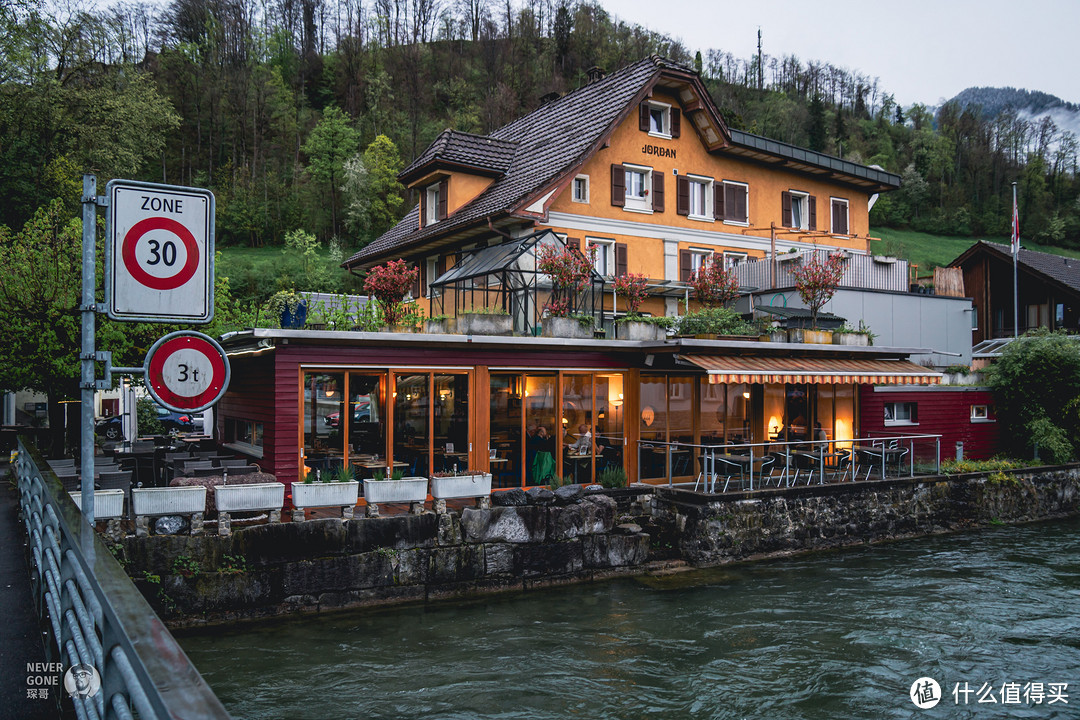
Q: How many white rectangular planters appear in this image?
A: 6